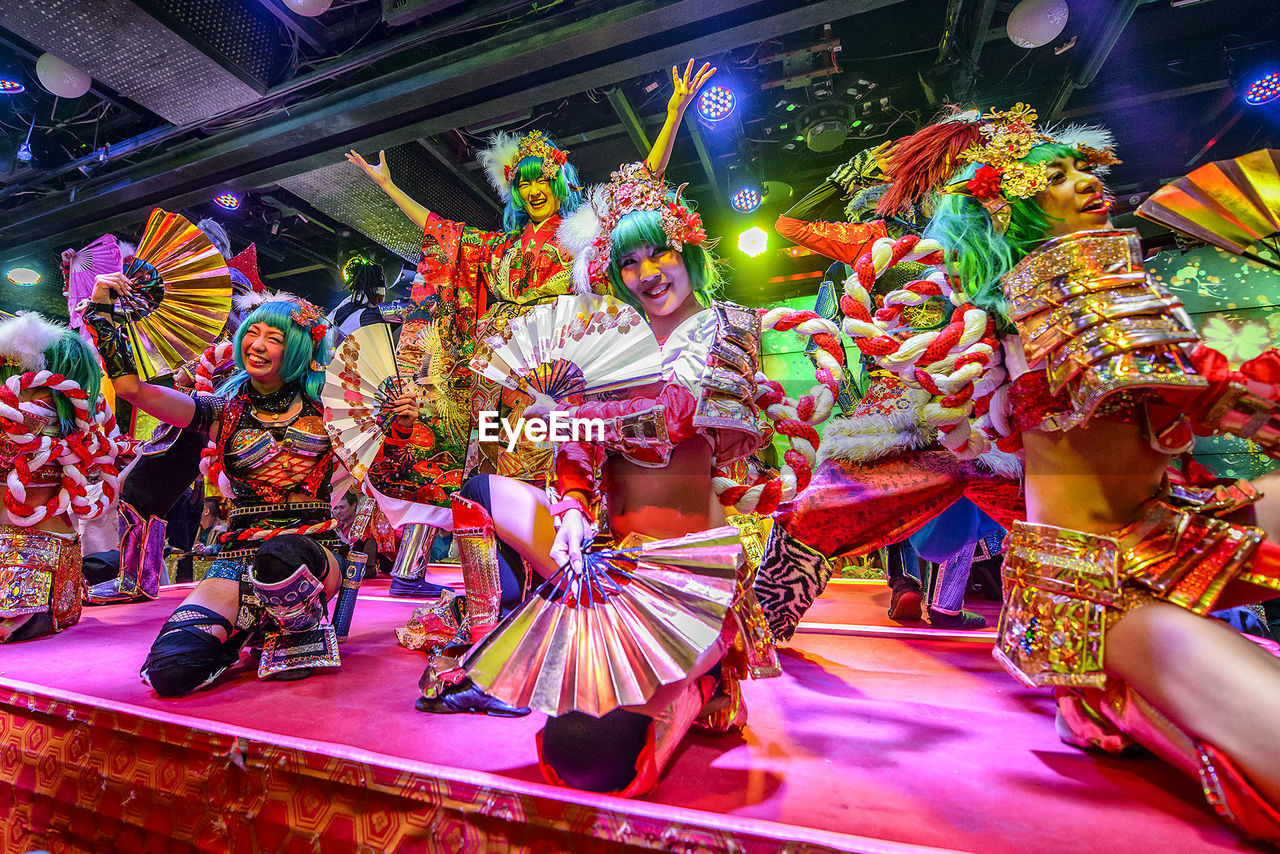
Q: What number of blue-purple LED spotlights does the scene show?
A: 5